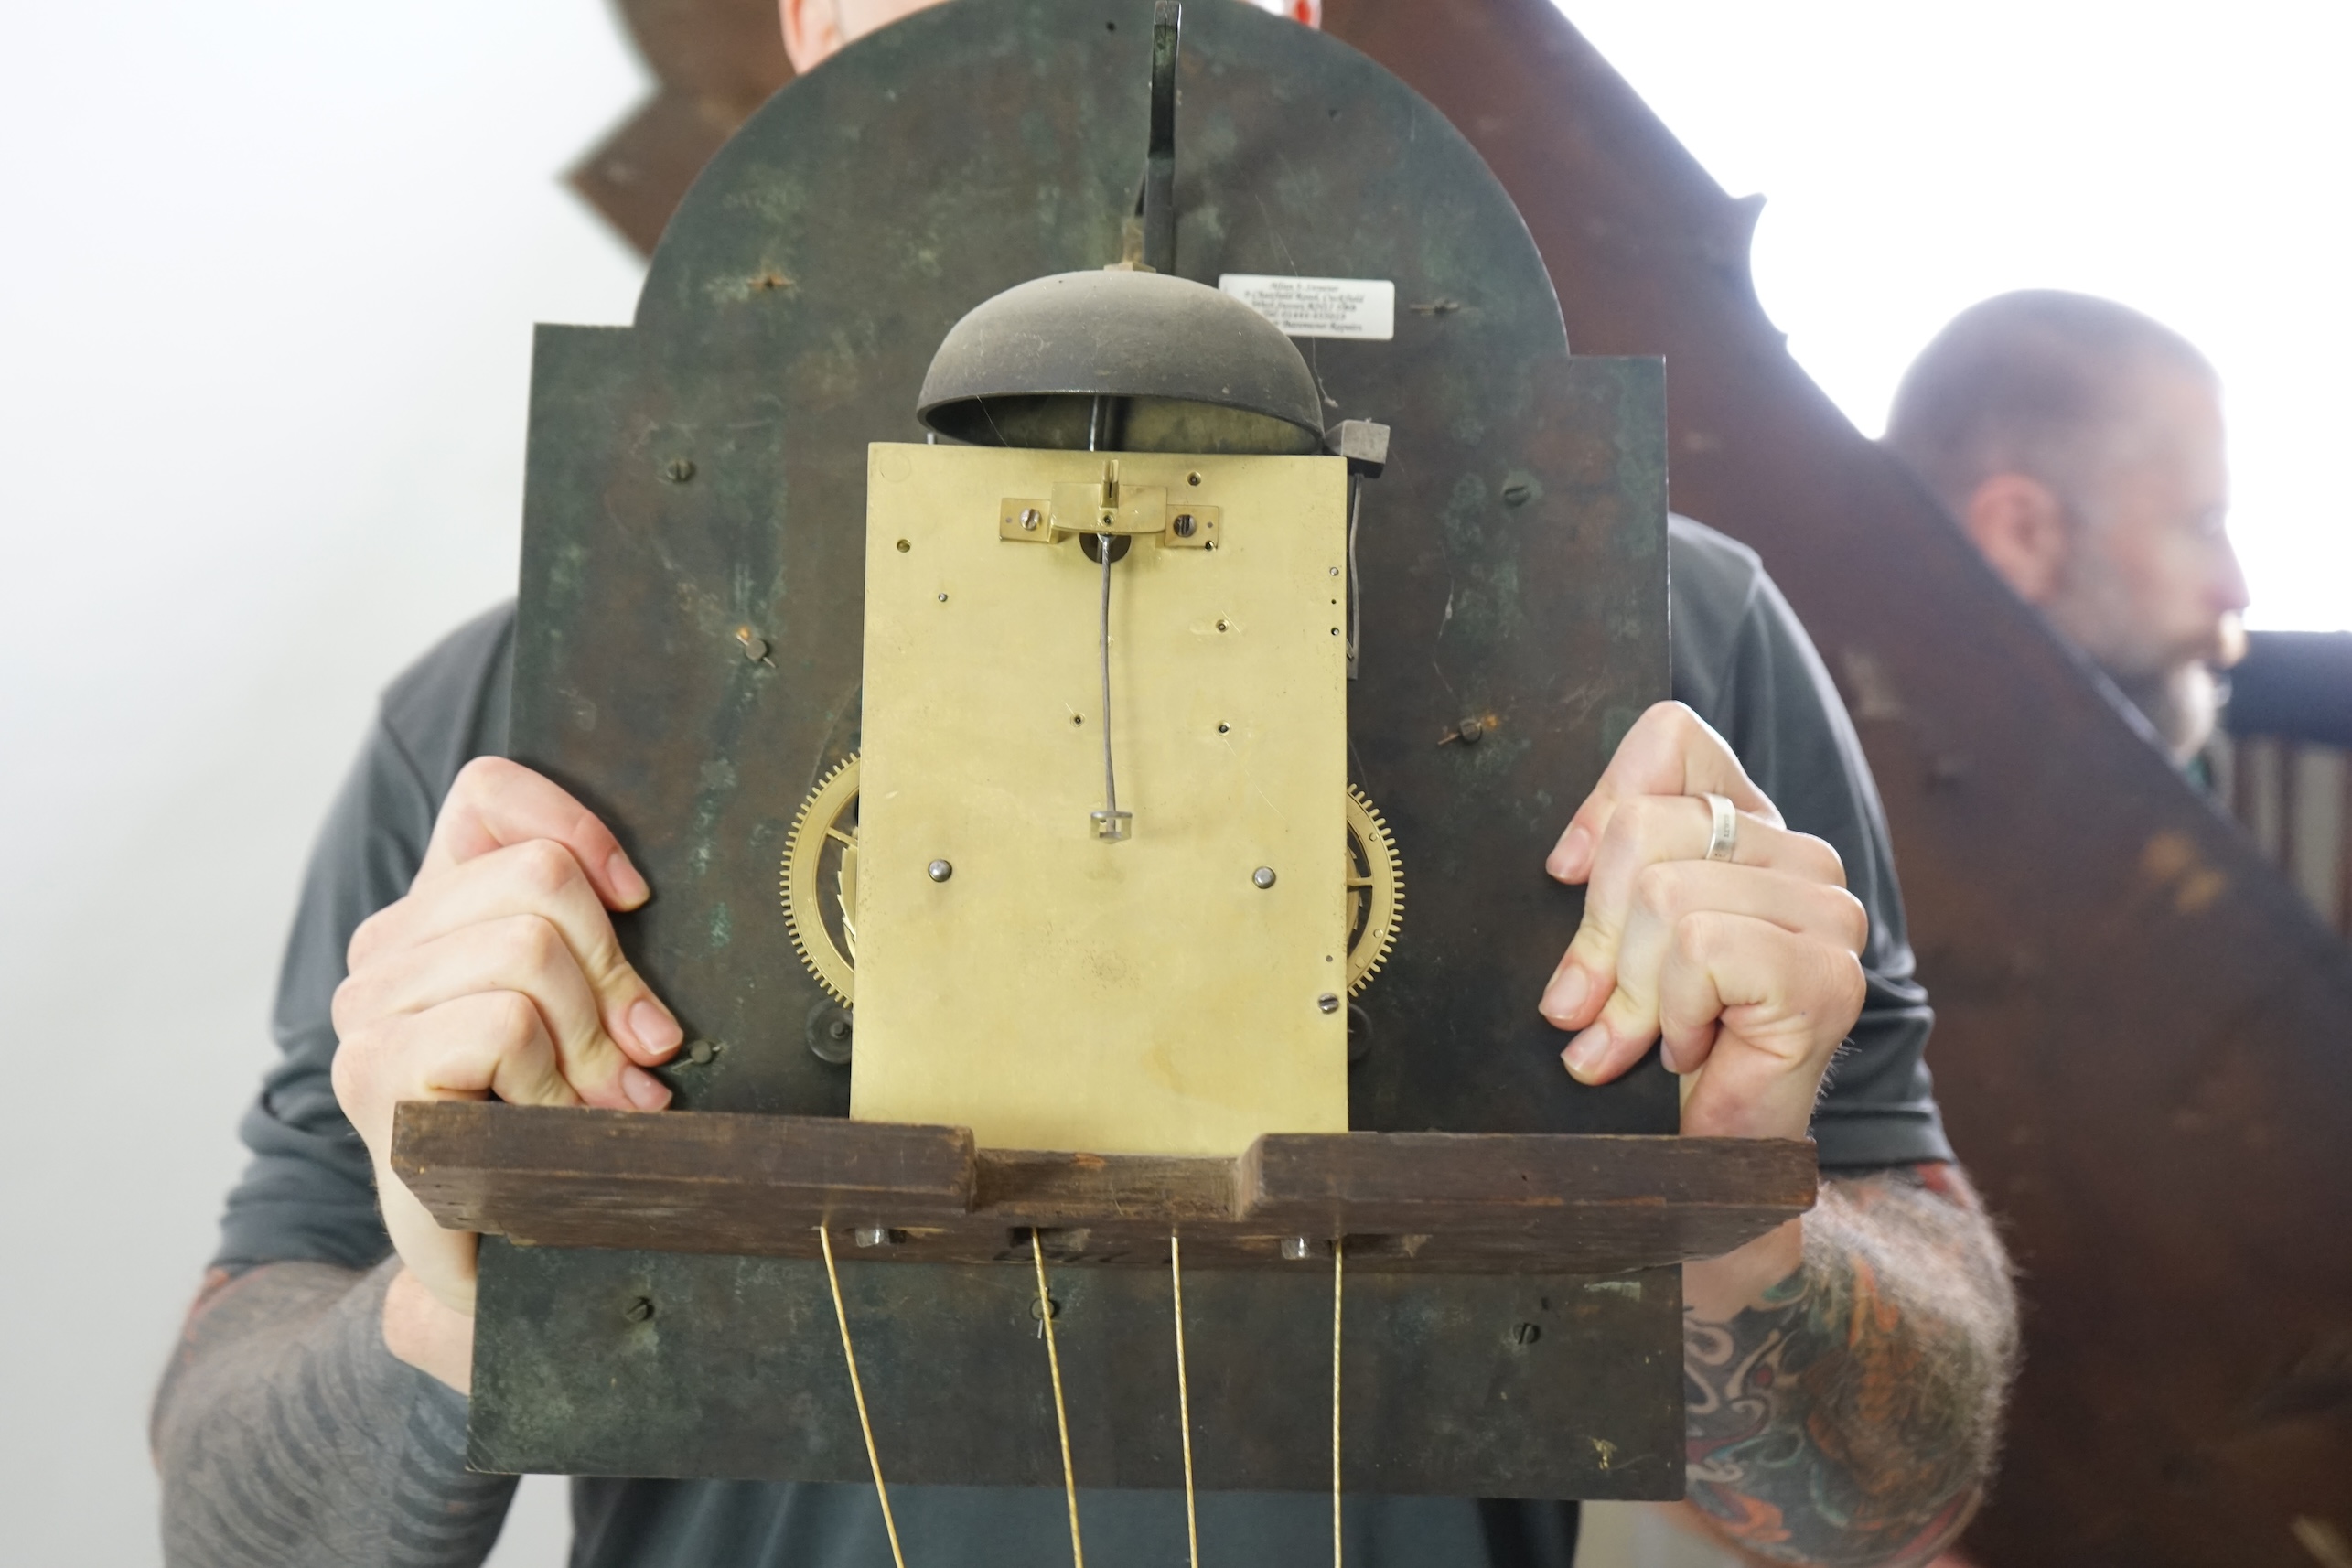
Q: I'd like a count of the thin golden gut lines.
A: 4